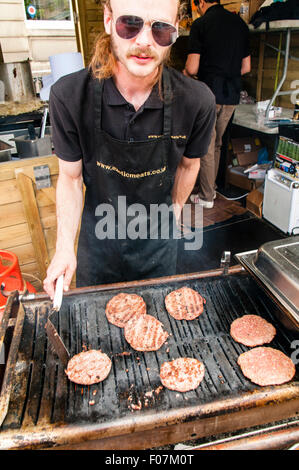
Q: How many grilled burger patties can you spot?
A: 7